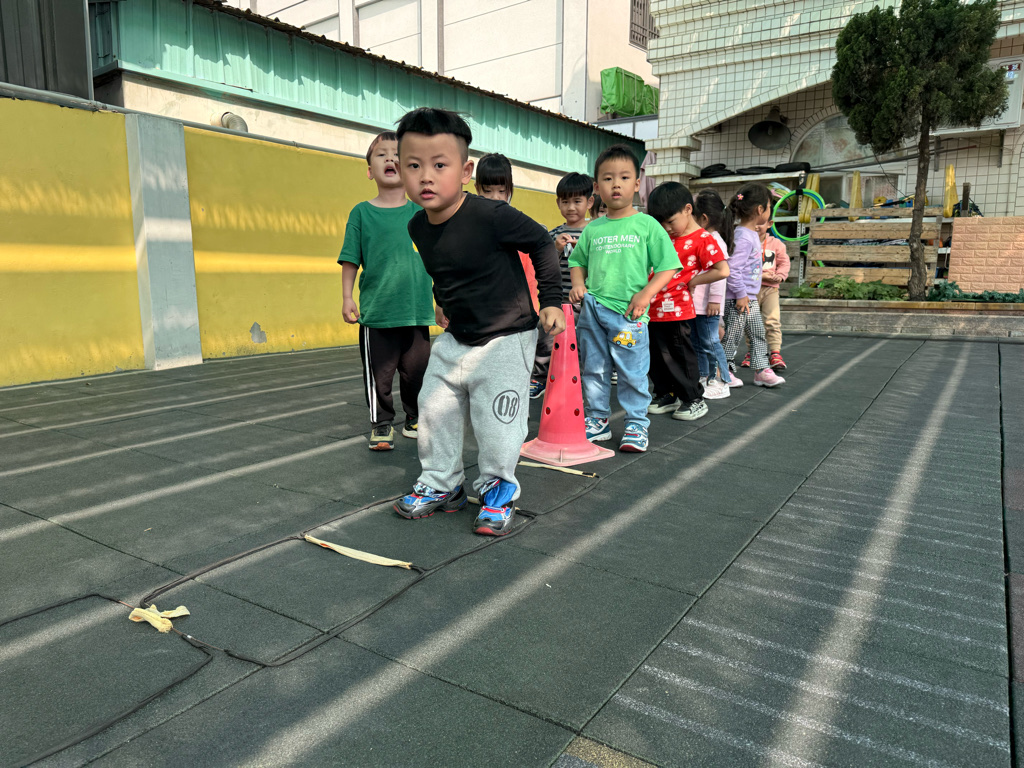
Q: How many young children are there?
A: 10